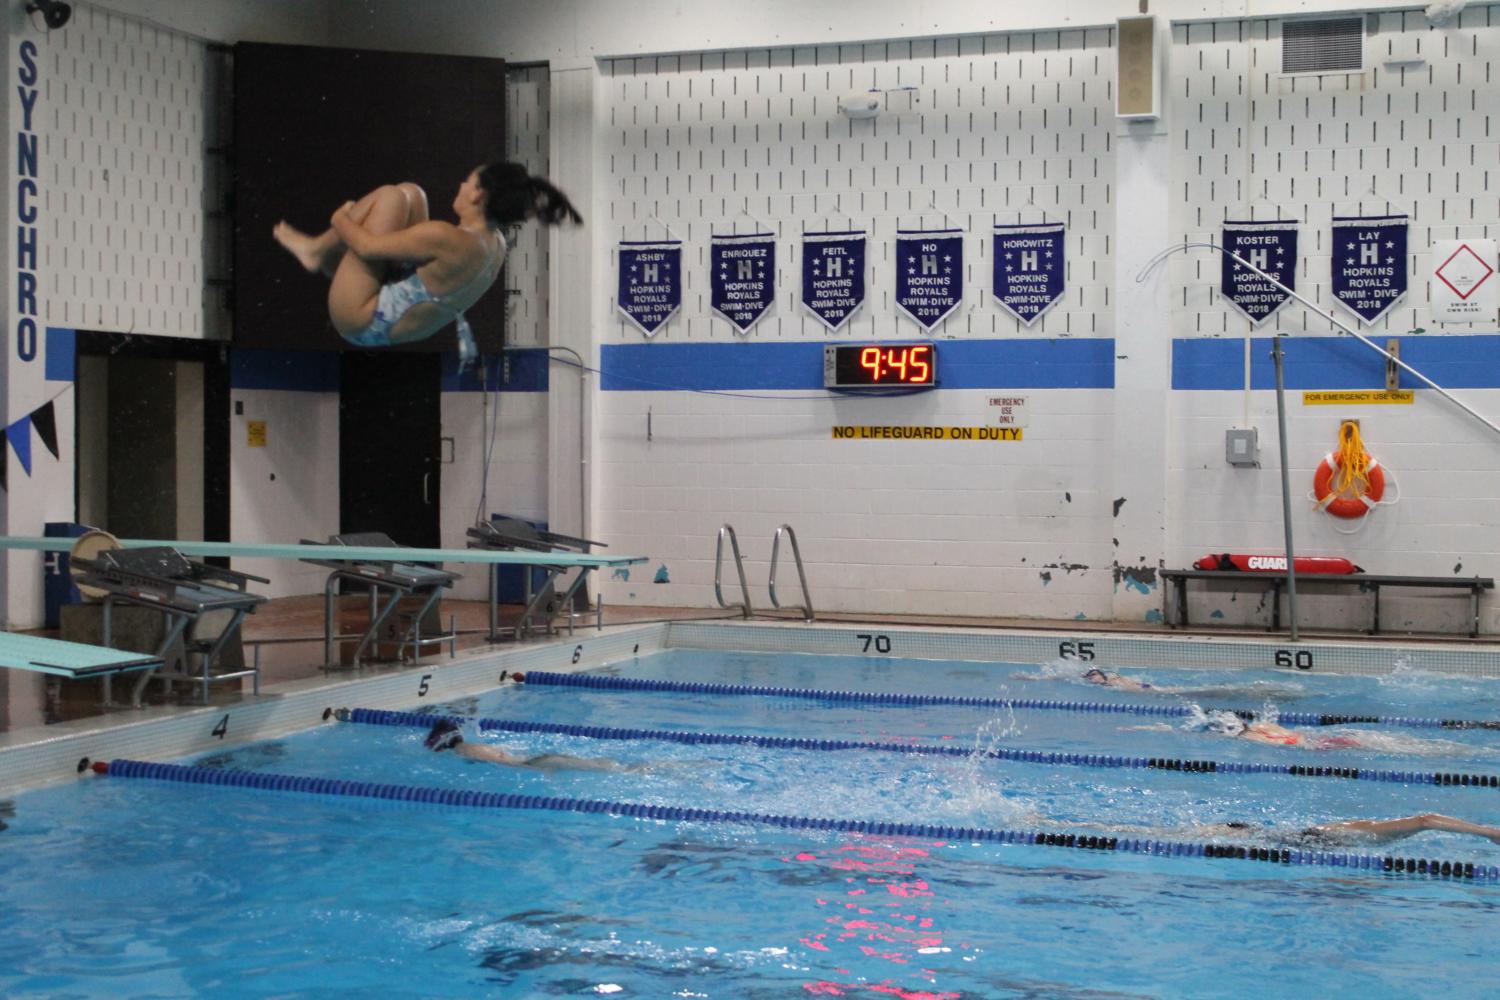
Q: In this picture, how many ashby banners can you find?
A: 1